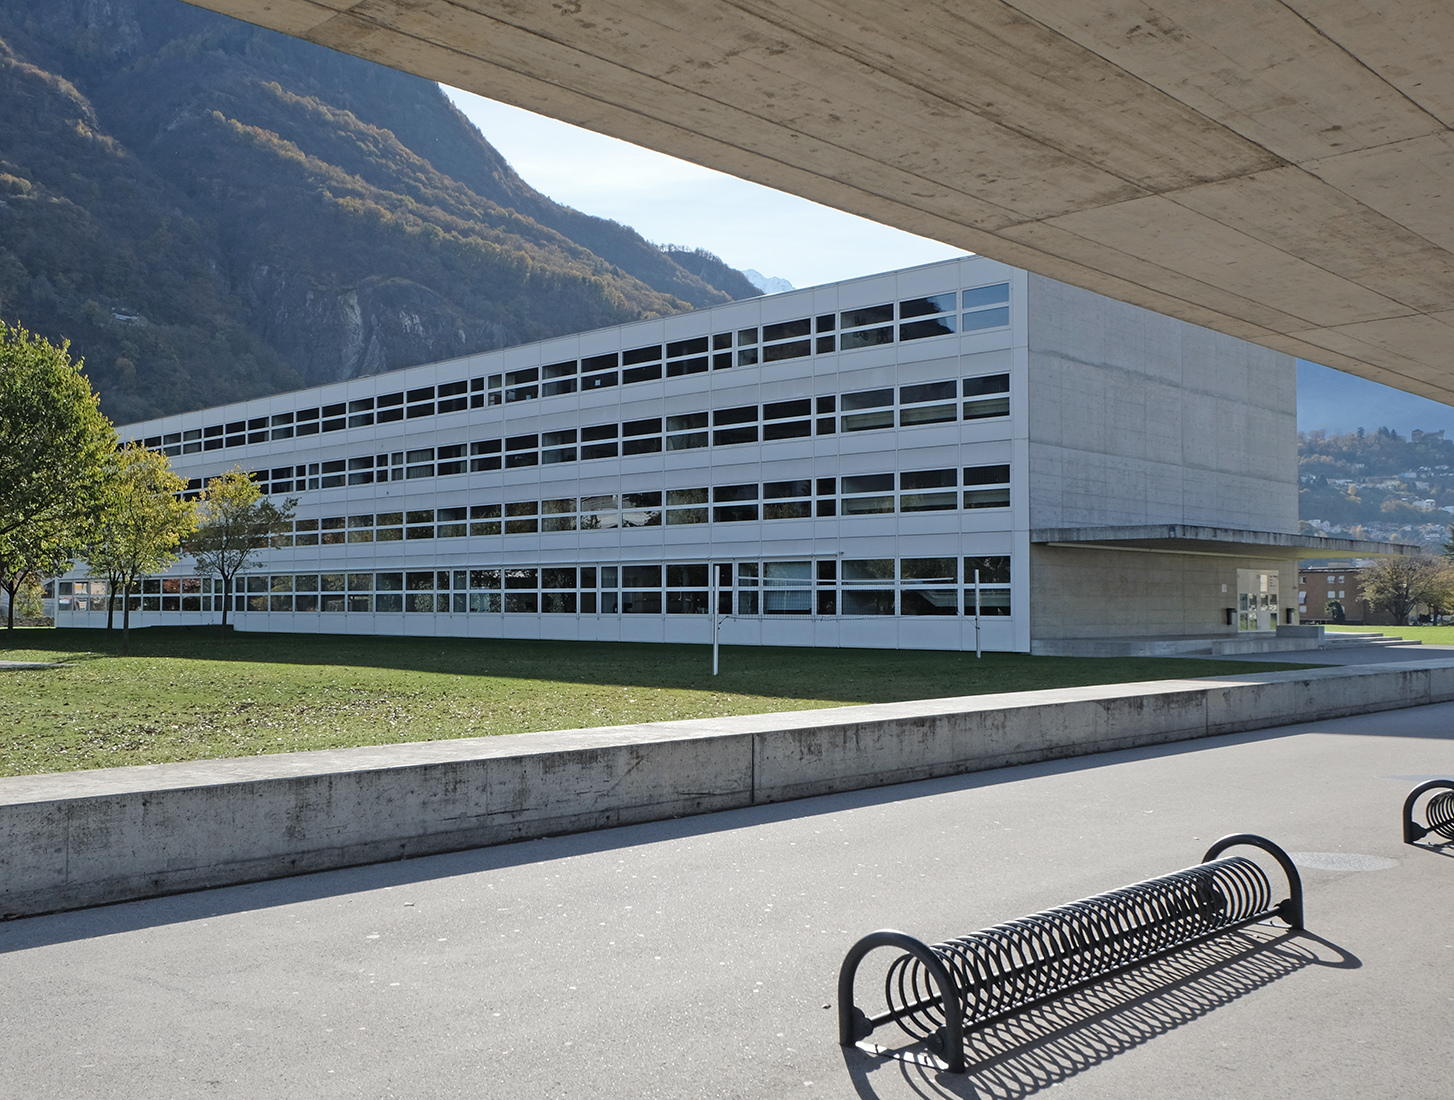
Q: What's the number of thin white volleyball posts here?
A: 2